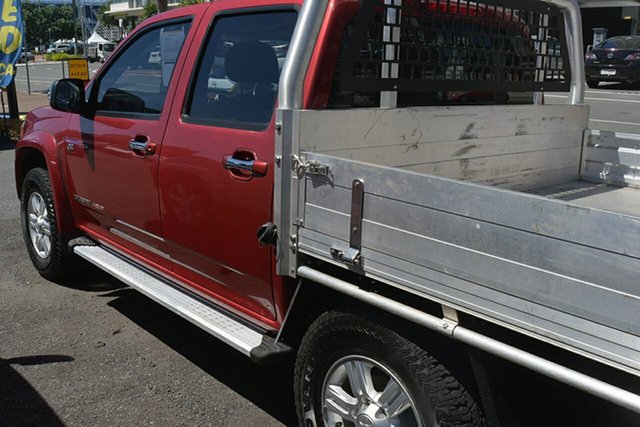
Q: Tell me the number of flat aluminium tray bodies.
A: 1